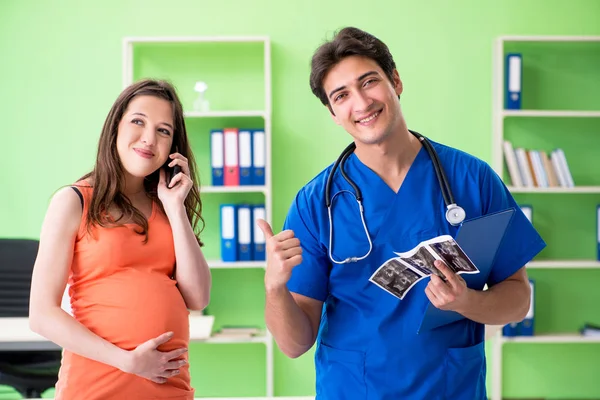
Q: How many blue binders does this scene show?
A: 11